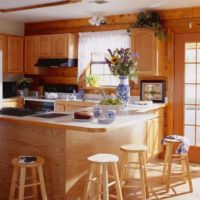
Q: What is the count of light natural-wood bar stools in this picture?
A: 4